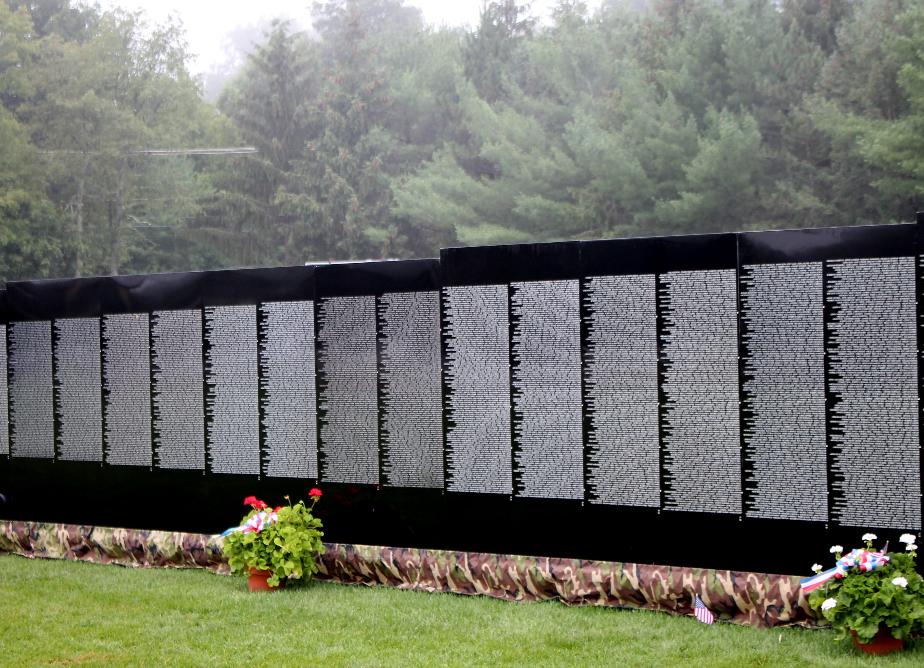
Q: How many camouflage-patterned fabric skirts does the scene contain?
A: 1